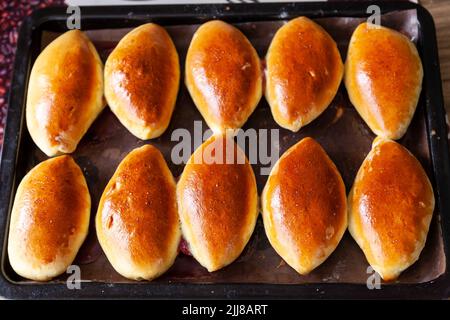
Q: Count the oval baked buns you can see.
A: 10